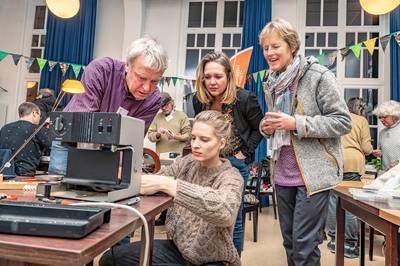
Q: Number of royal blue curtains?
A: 3